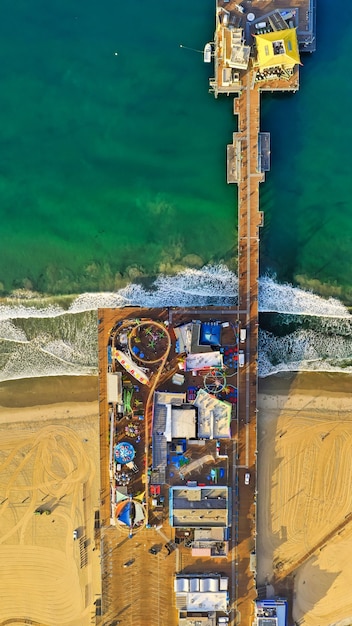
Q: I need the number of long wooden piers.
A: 1